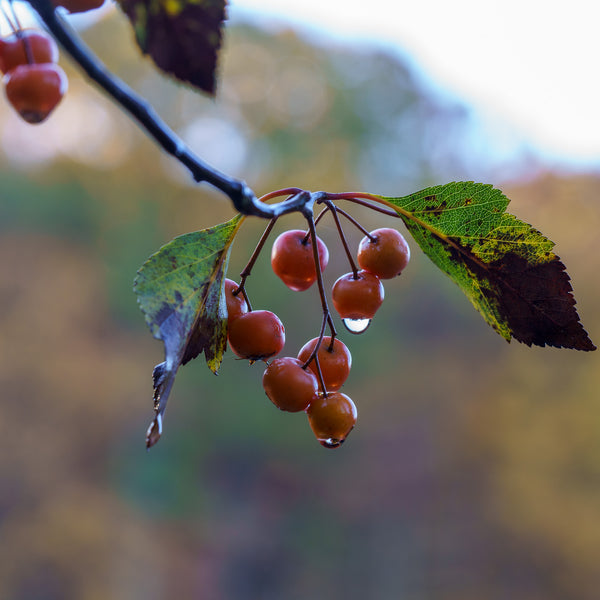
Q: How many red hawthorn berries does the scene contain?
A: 11